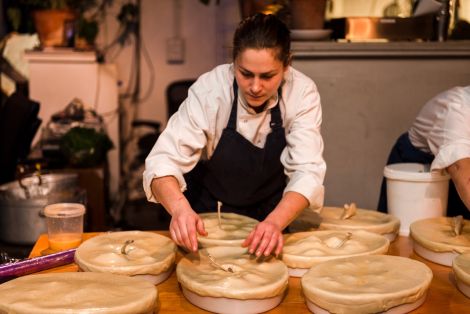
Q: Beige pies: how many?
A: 9